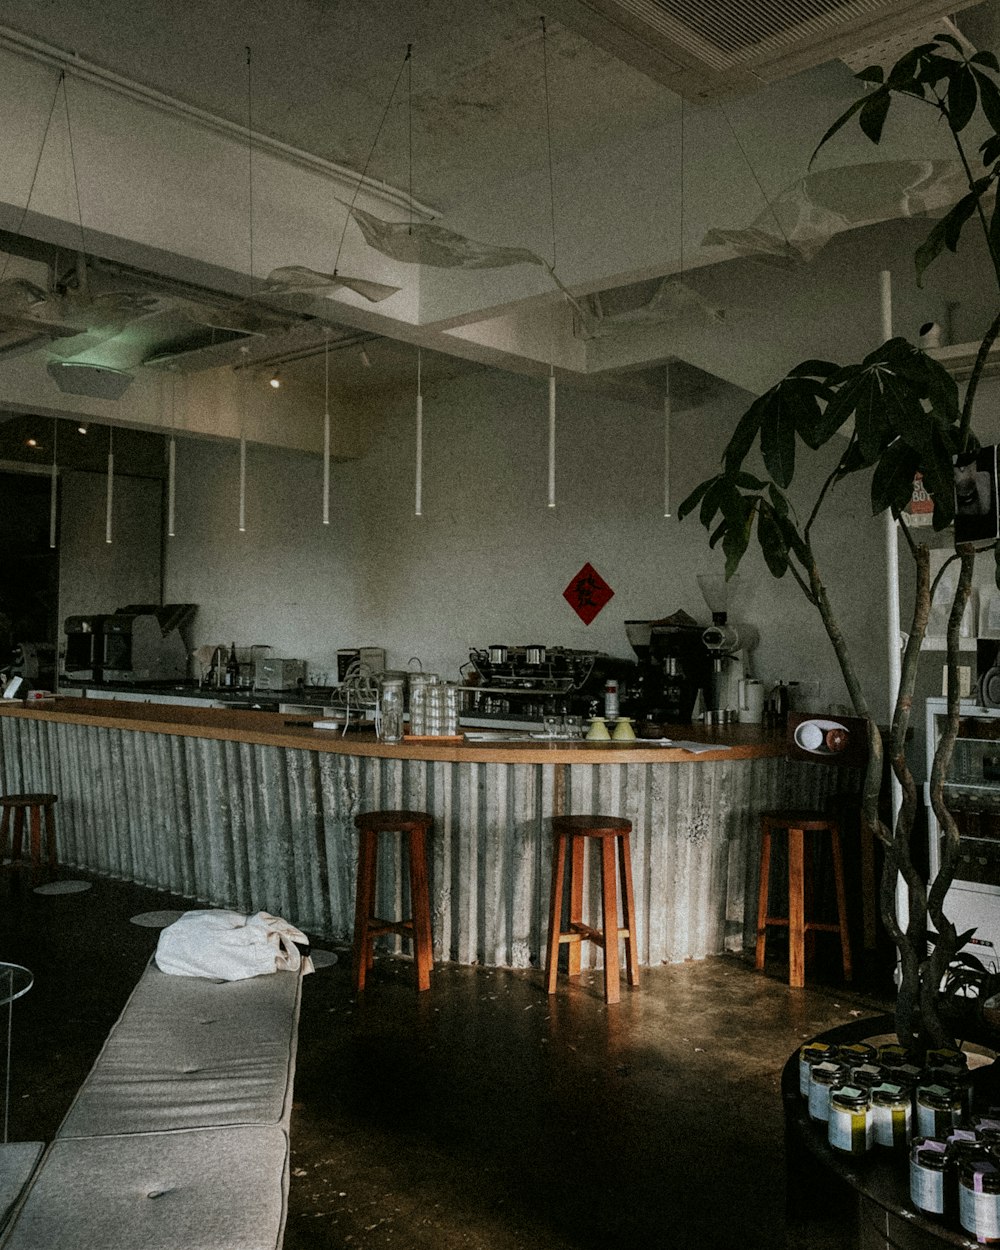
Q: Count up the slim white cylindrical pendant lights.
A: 8